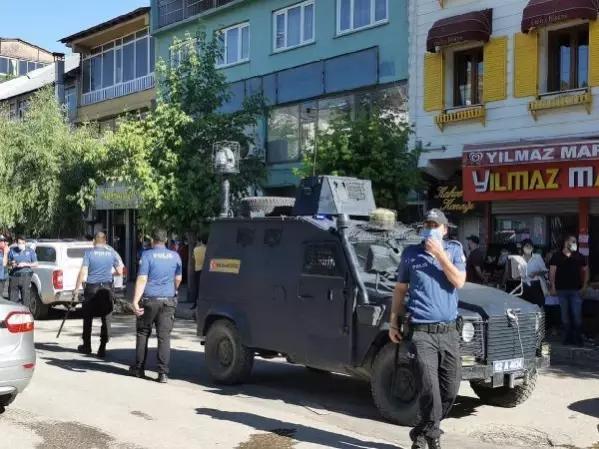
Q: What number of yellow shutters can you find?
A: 4